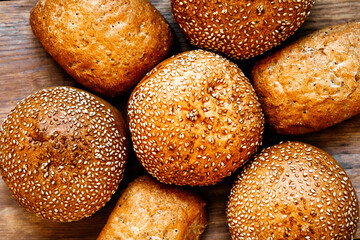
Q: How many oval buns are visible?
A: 3